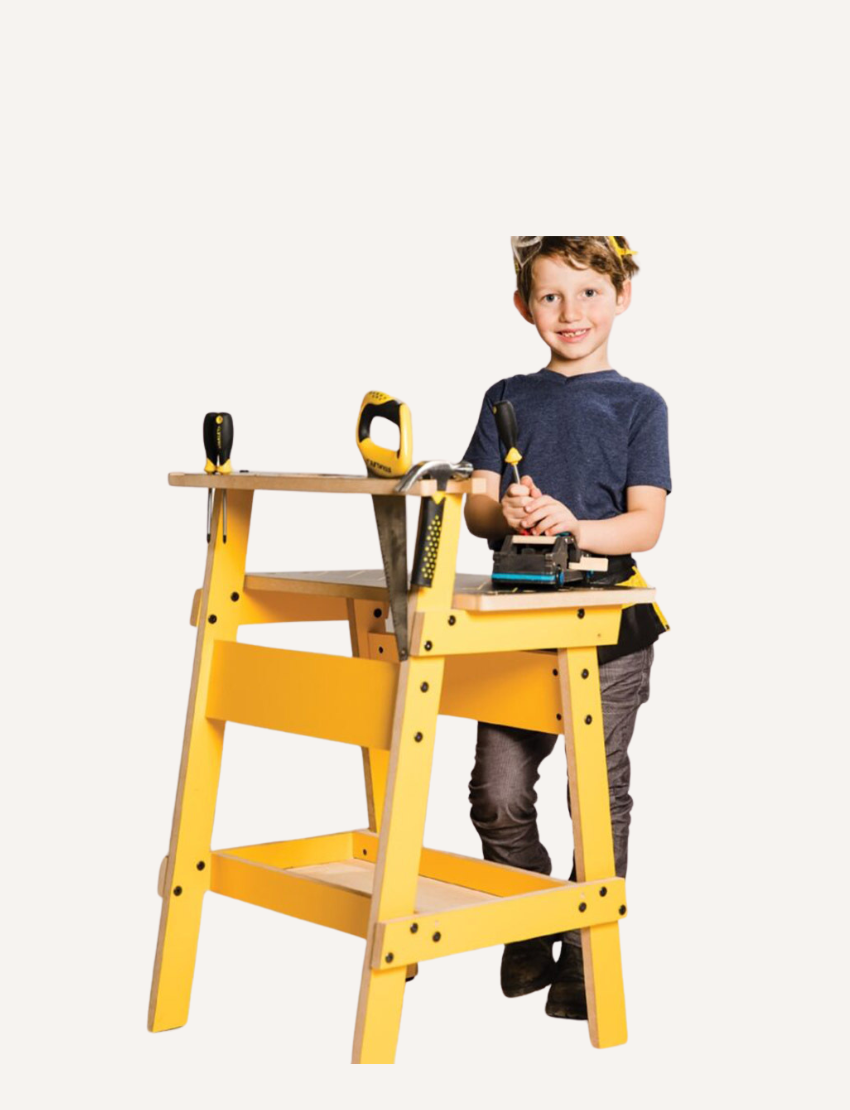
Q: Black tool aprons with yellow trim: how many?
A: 1